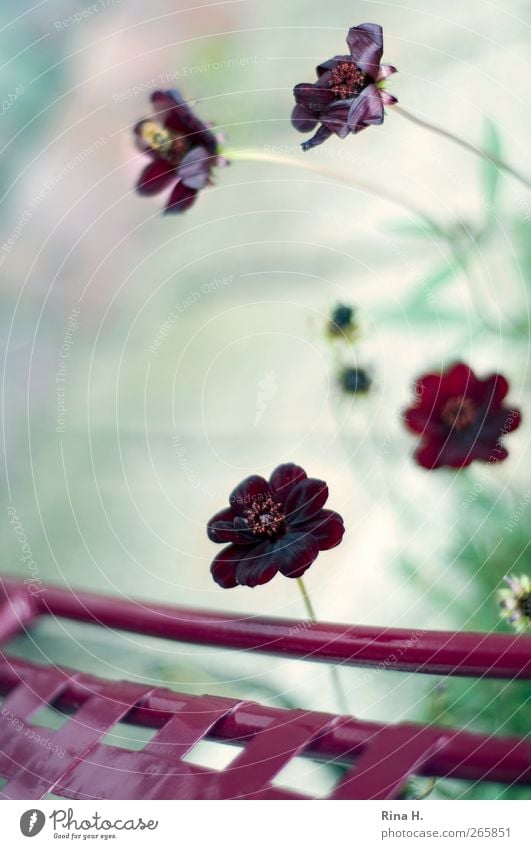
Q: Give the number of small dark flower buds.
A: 2